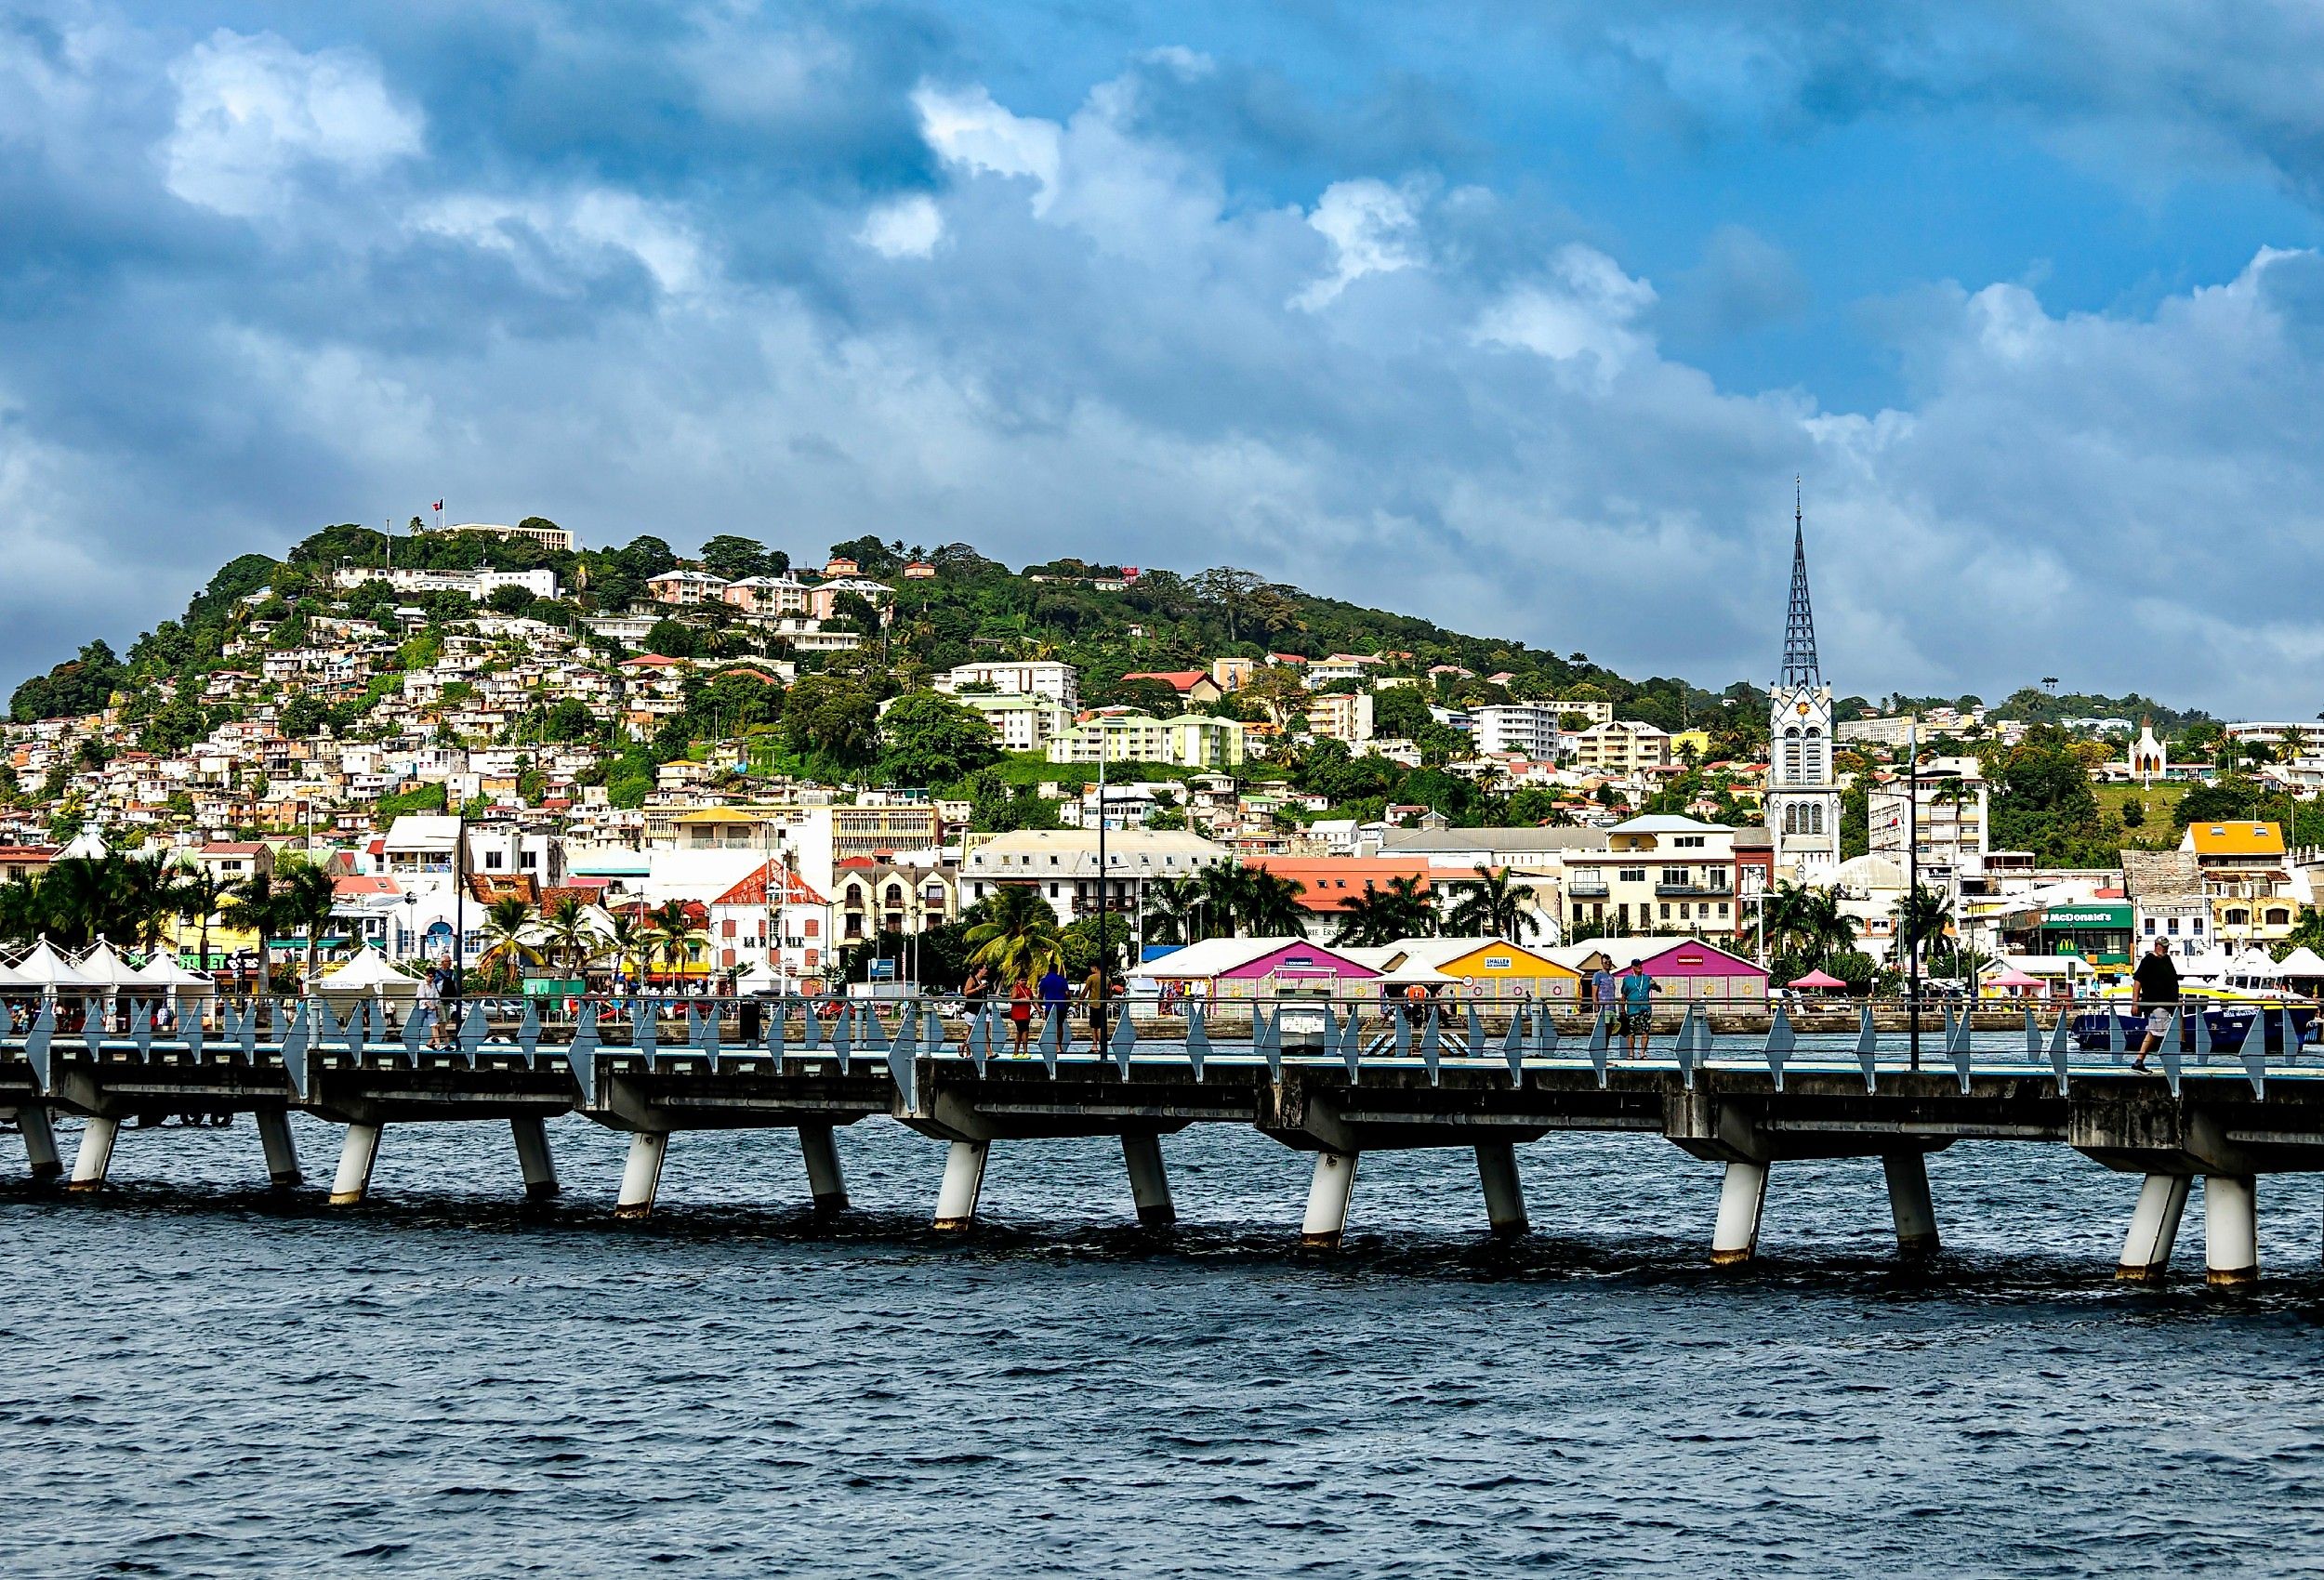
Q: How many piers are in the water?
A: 15